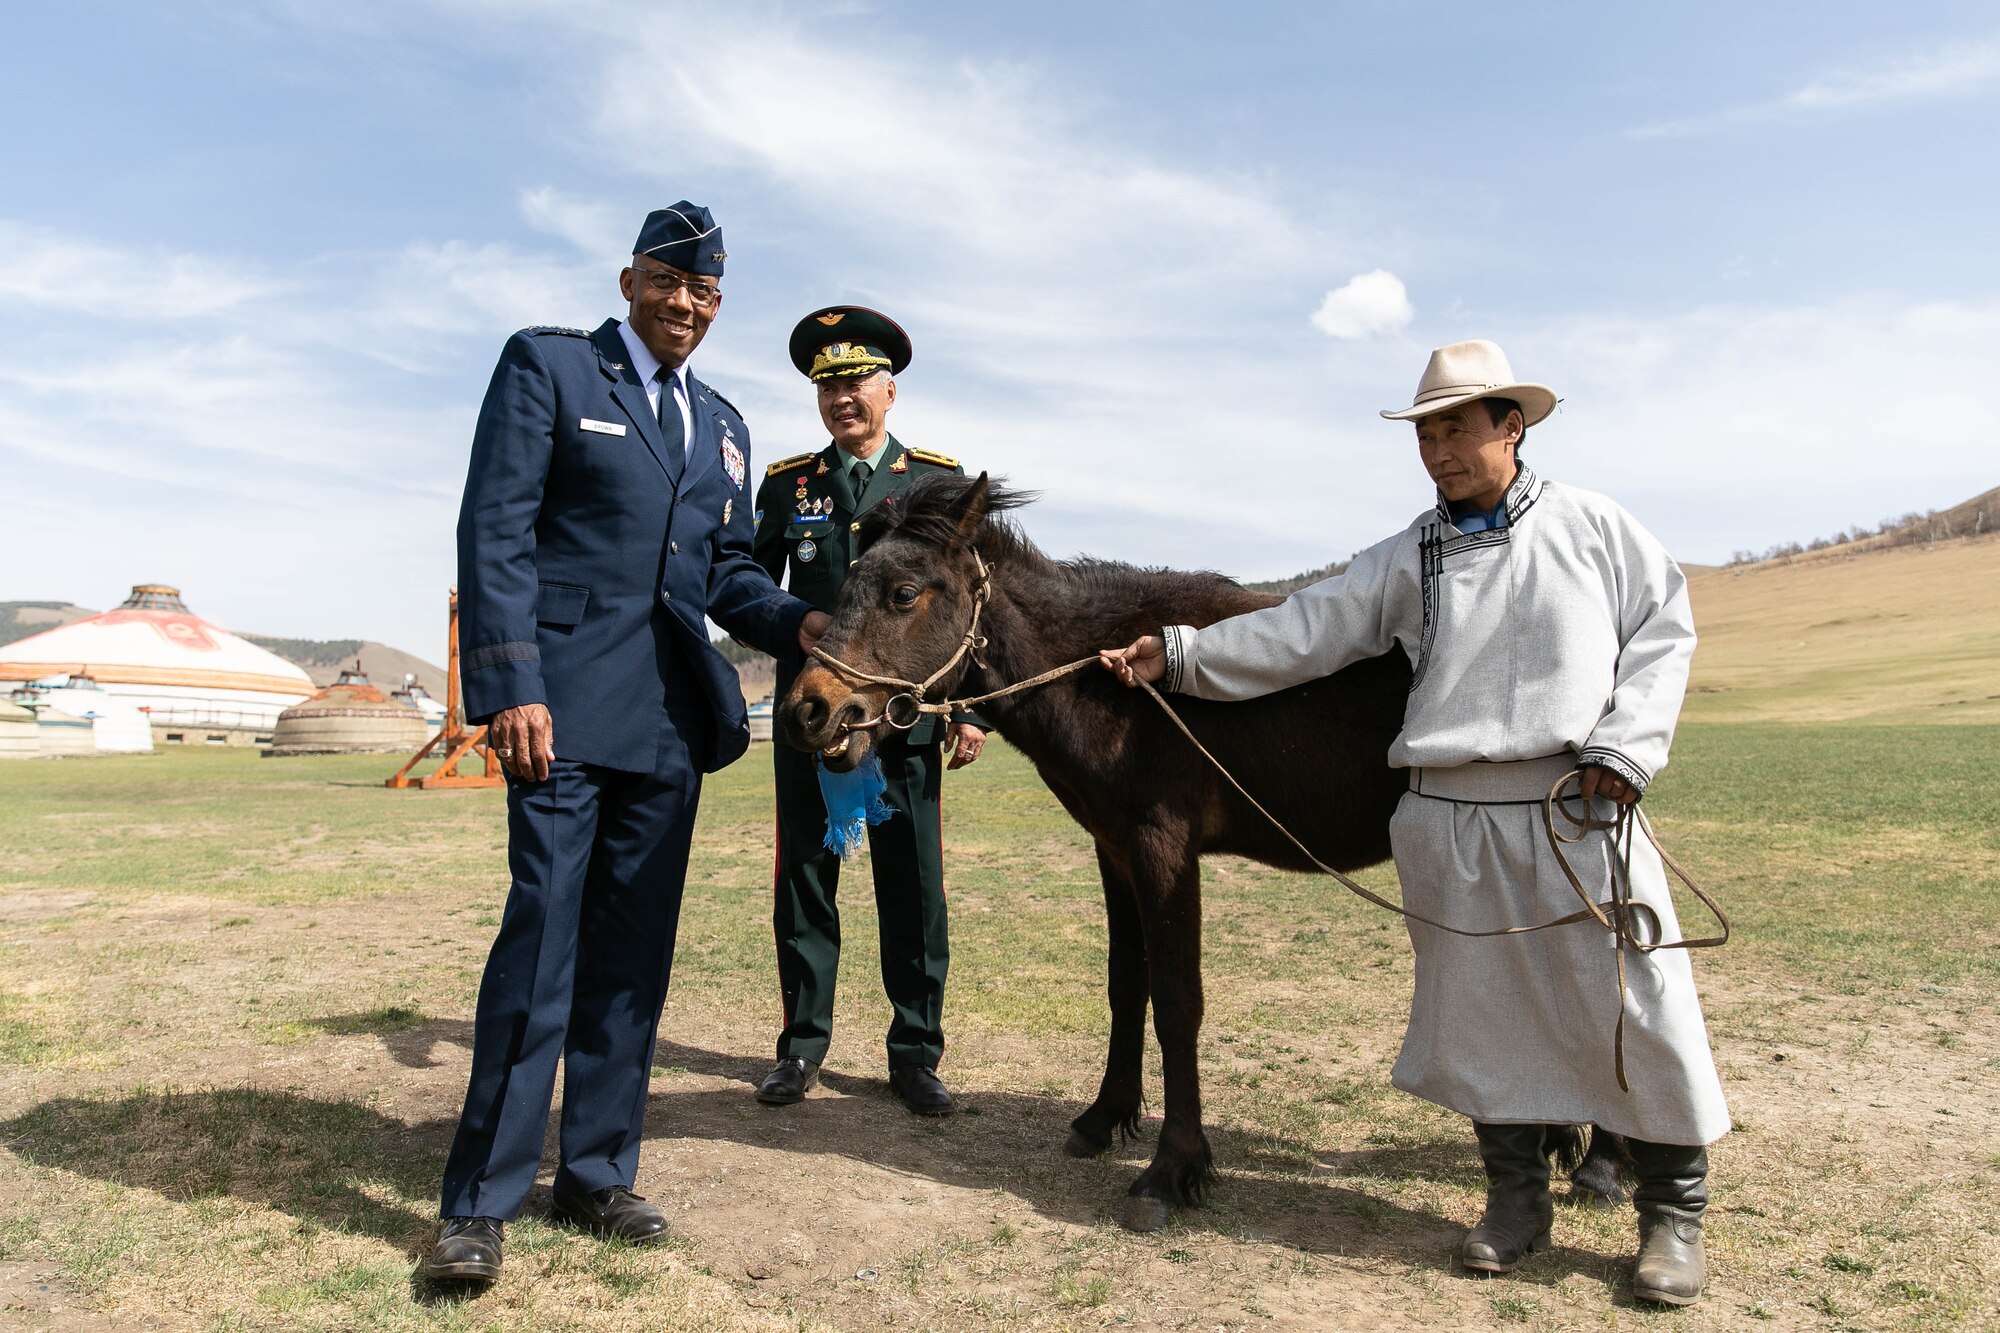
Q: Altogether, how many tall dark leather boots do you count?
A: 2